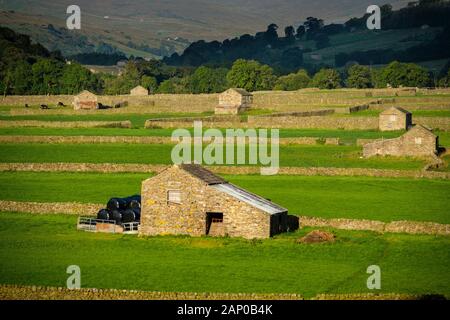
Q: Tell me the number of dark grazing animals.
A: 3